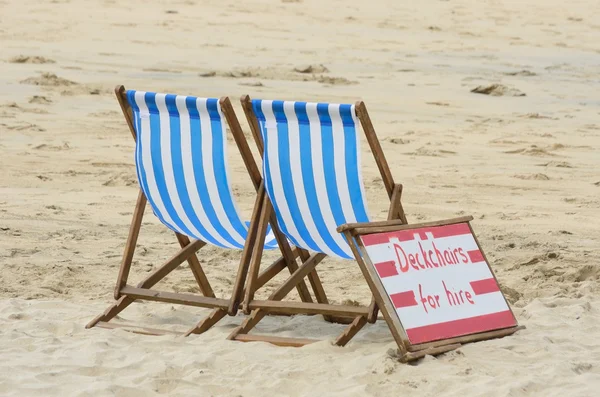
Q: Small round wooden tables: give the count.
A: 0